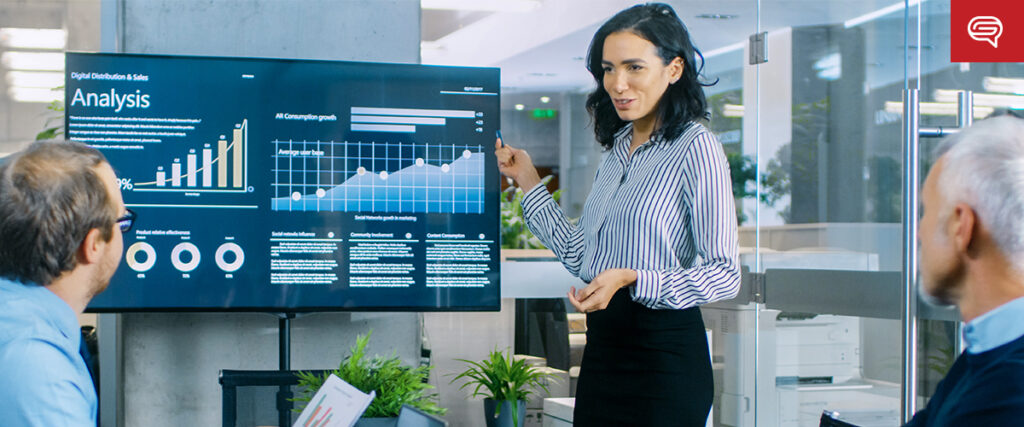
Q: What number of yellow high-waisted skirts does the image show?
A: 0